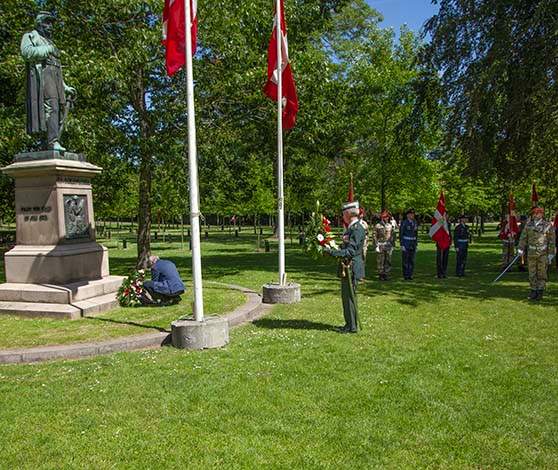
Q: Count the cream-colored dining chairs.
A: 0